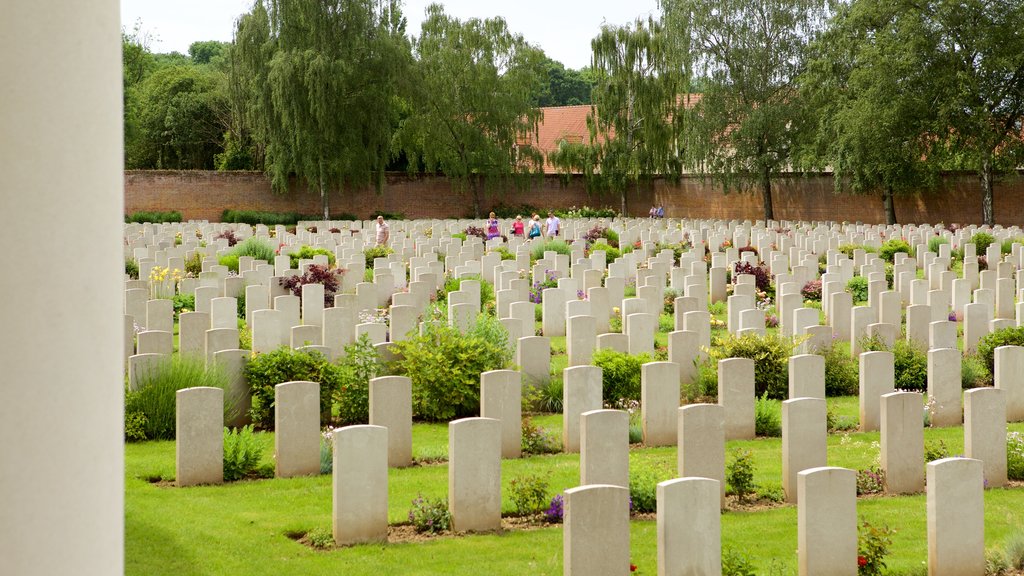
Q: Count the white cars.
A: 0